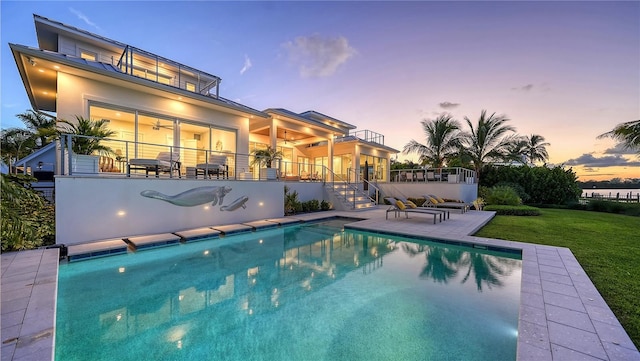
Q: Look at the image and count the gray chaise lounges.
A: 4